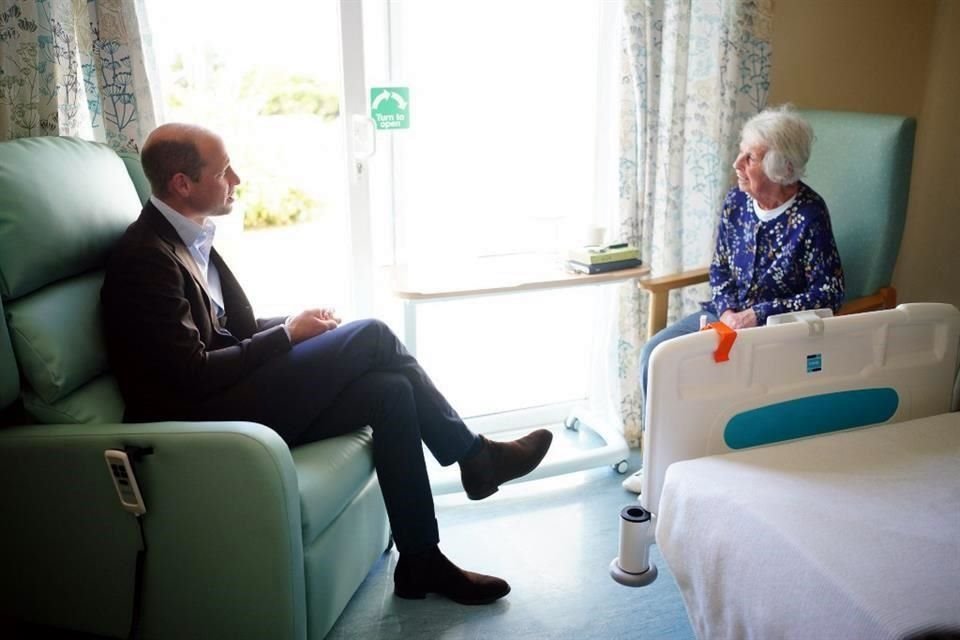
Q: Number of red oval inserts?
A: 0